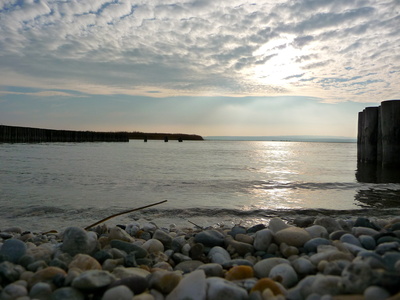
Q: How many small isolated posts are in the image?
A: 3